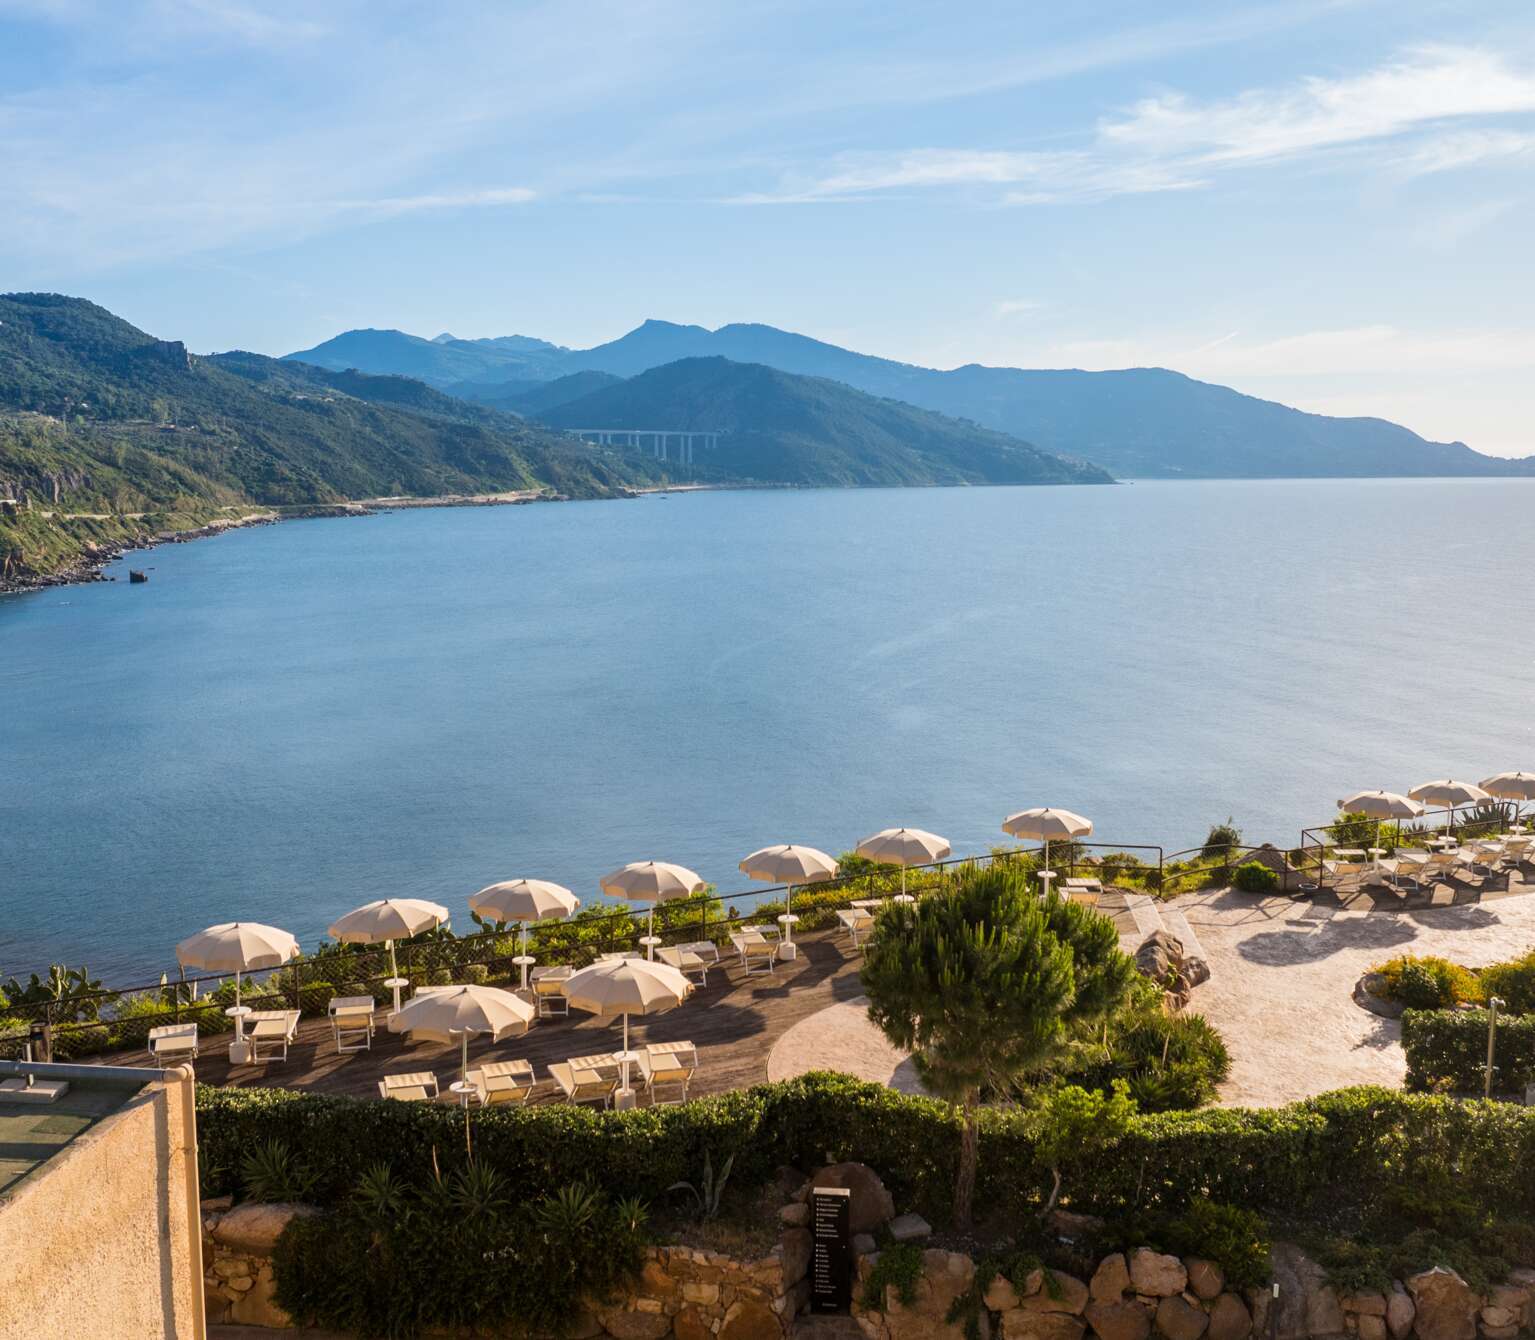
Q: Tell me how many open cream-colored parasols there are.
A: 12